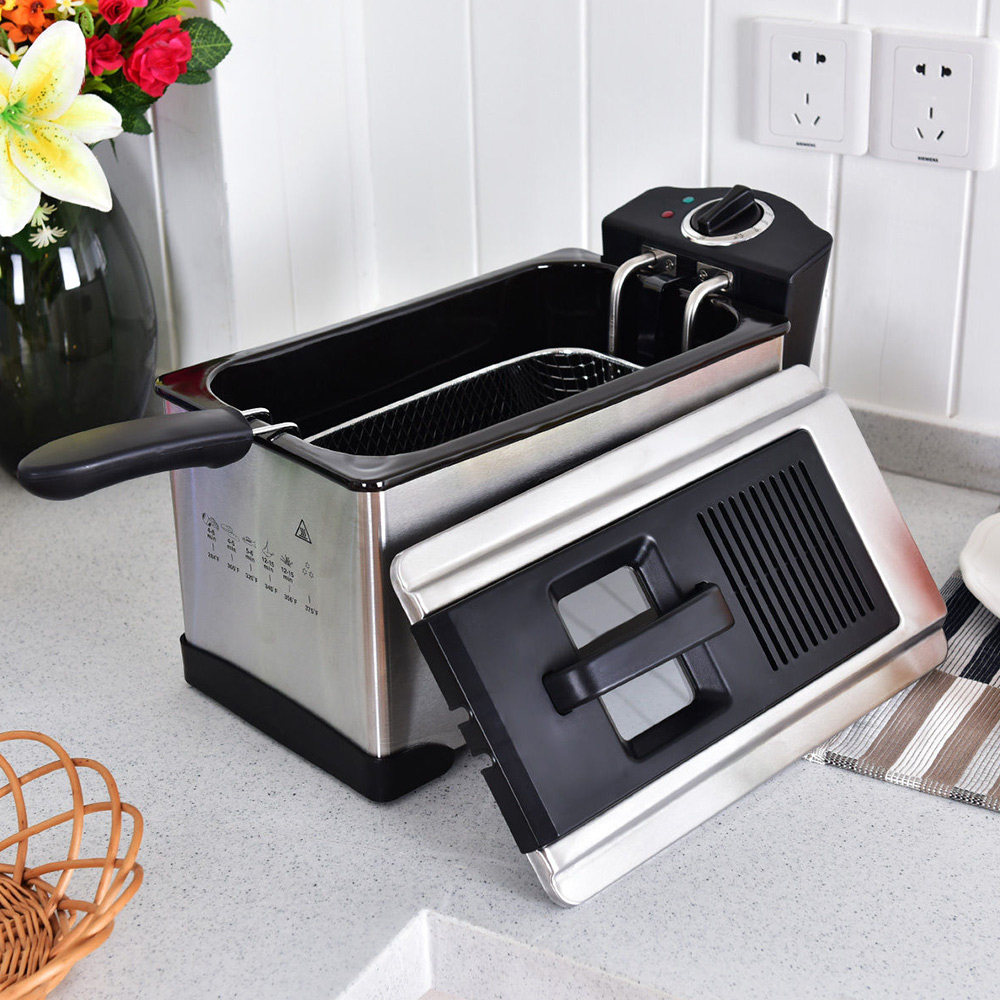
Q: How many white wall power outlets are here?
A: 2